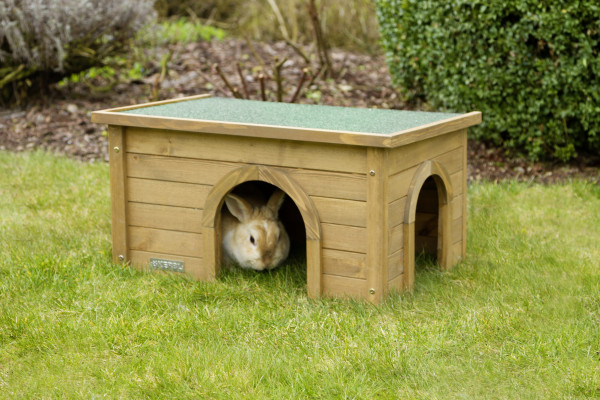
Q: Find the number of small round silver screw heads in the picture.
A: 4